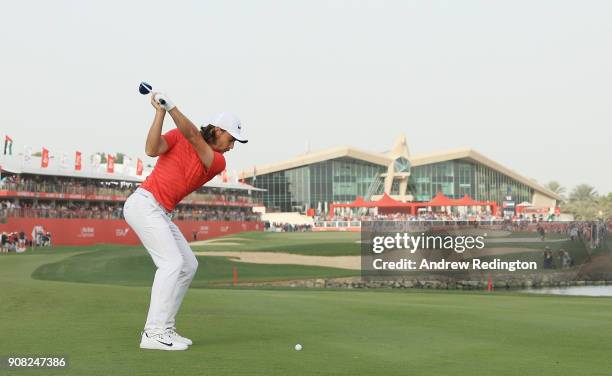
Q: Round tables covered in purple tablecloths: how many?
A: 0